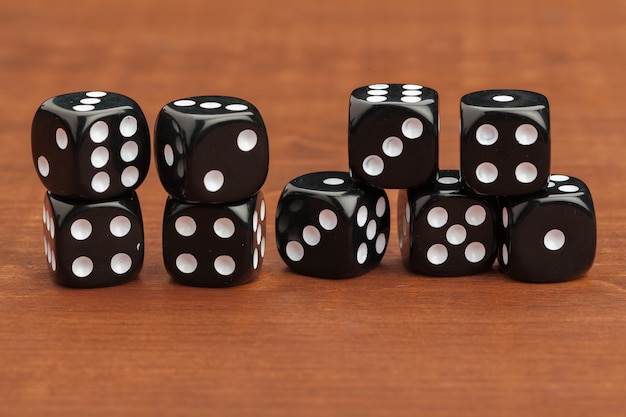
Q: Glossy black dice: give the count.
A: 9